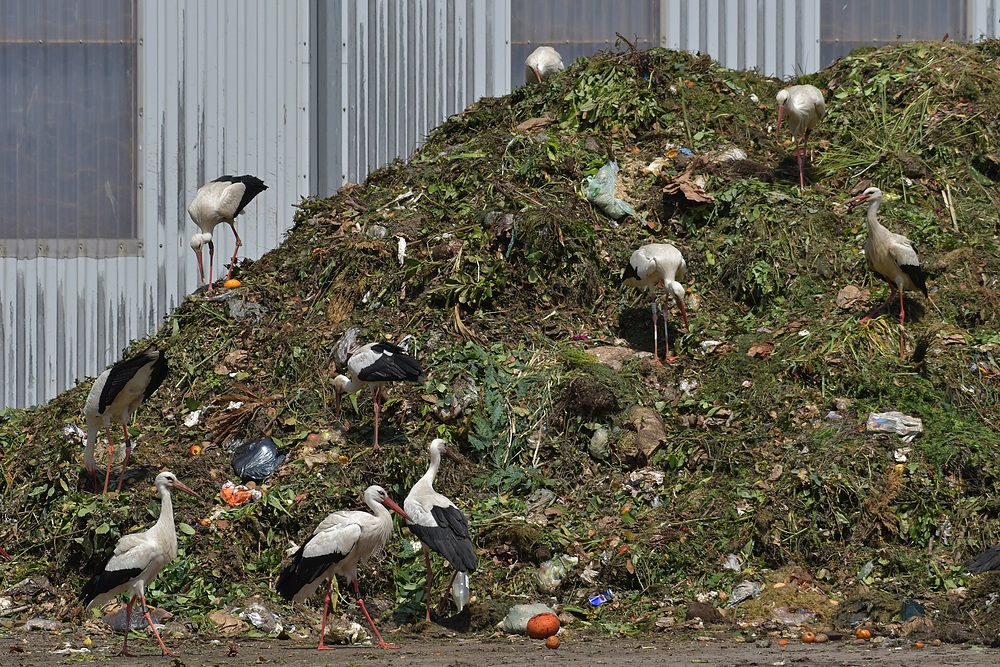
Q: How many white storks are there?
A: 10